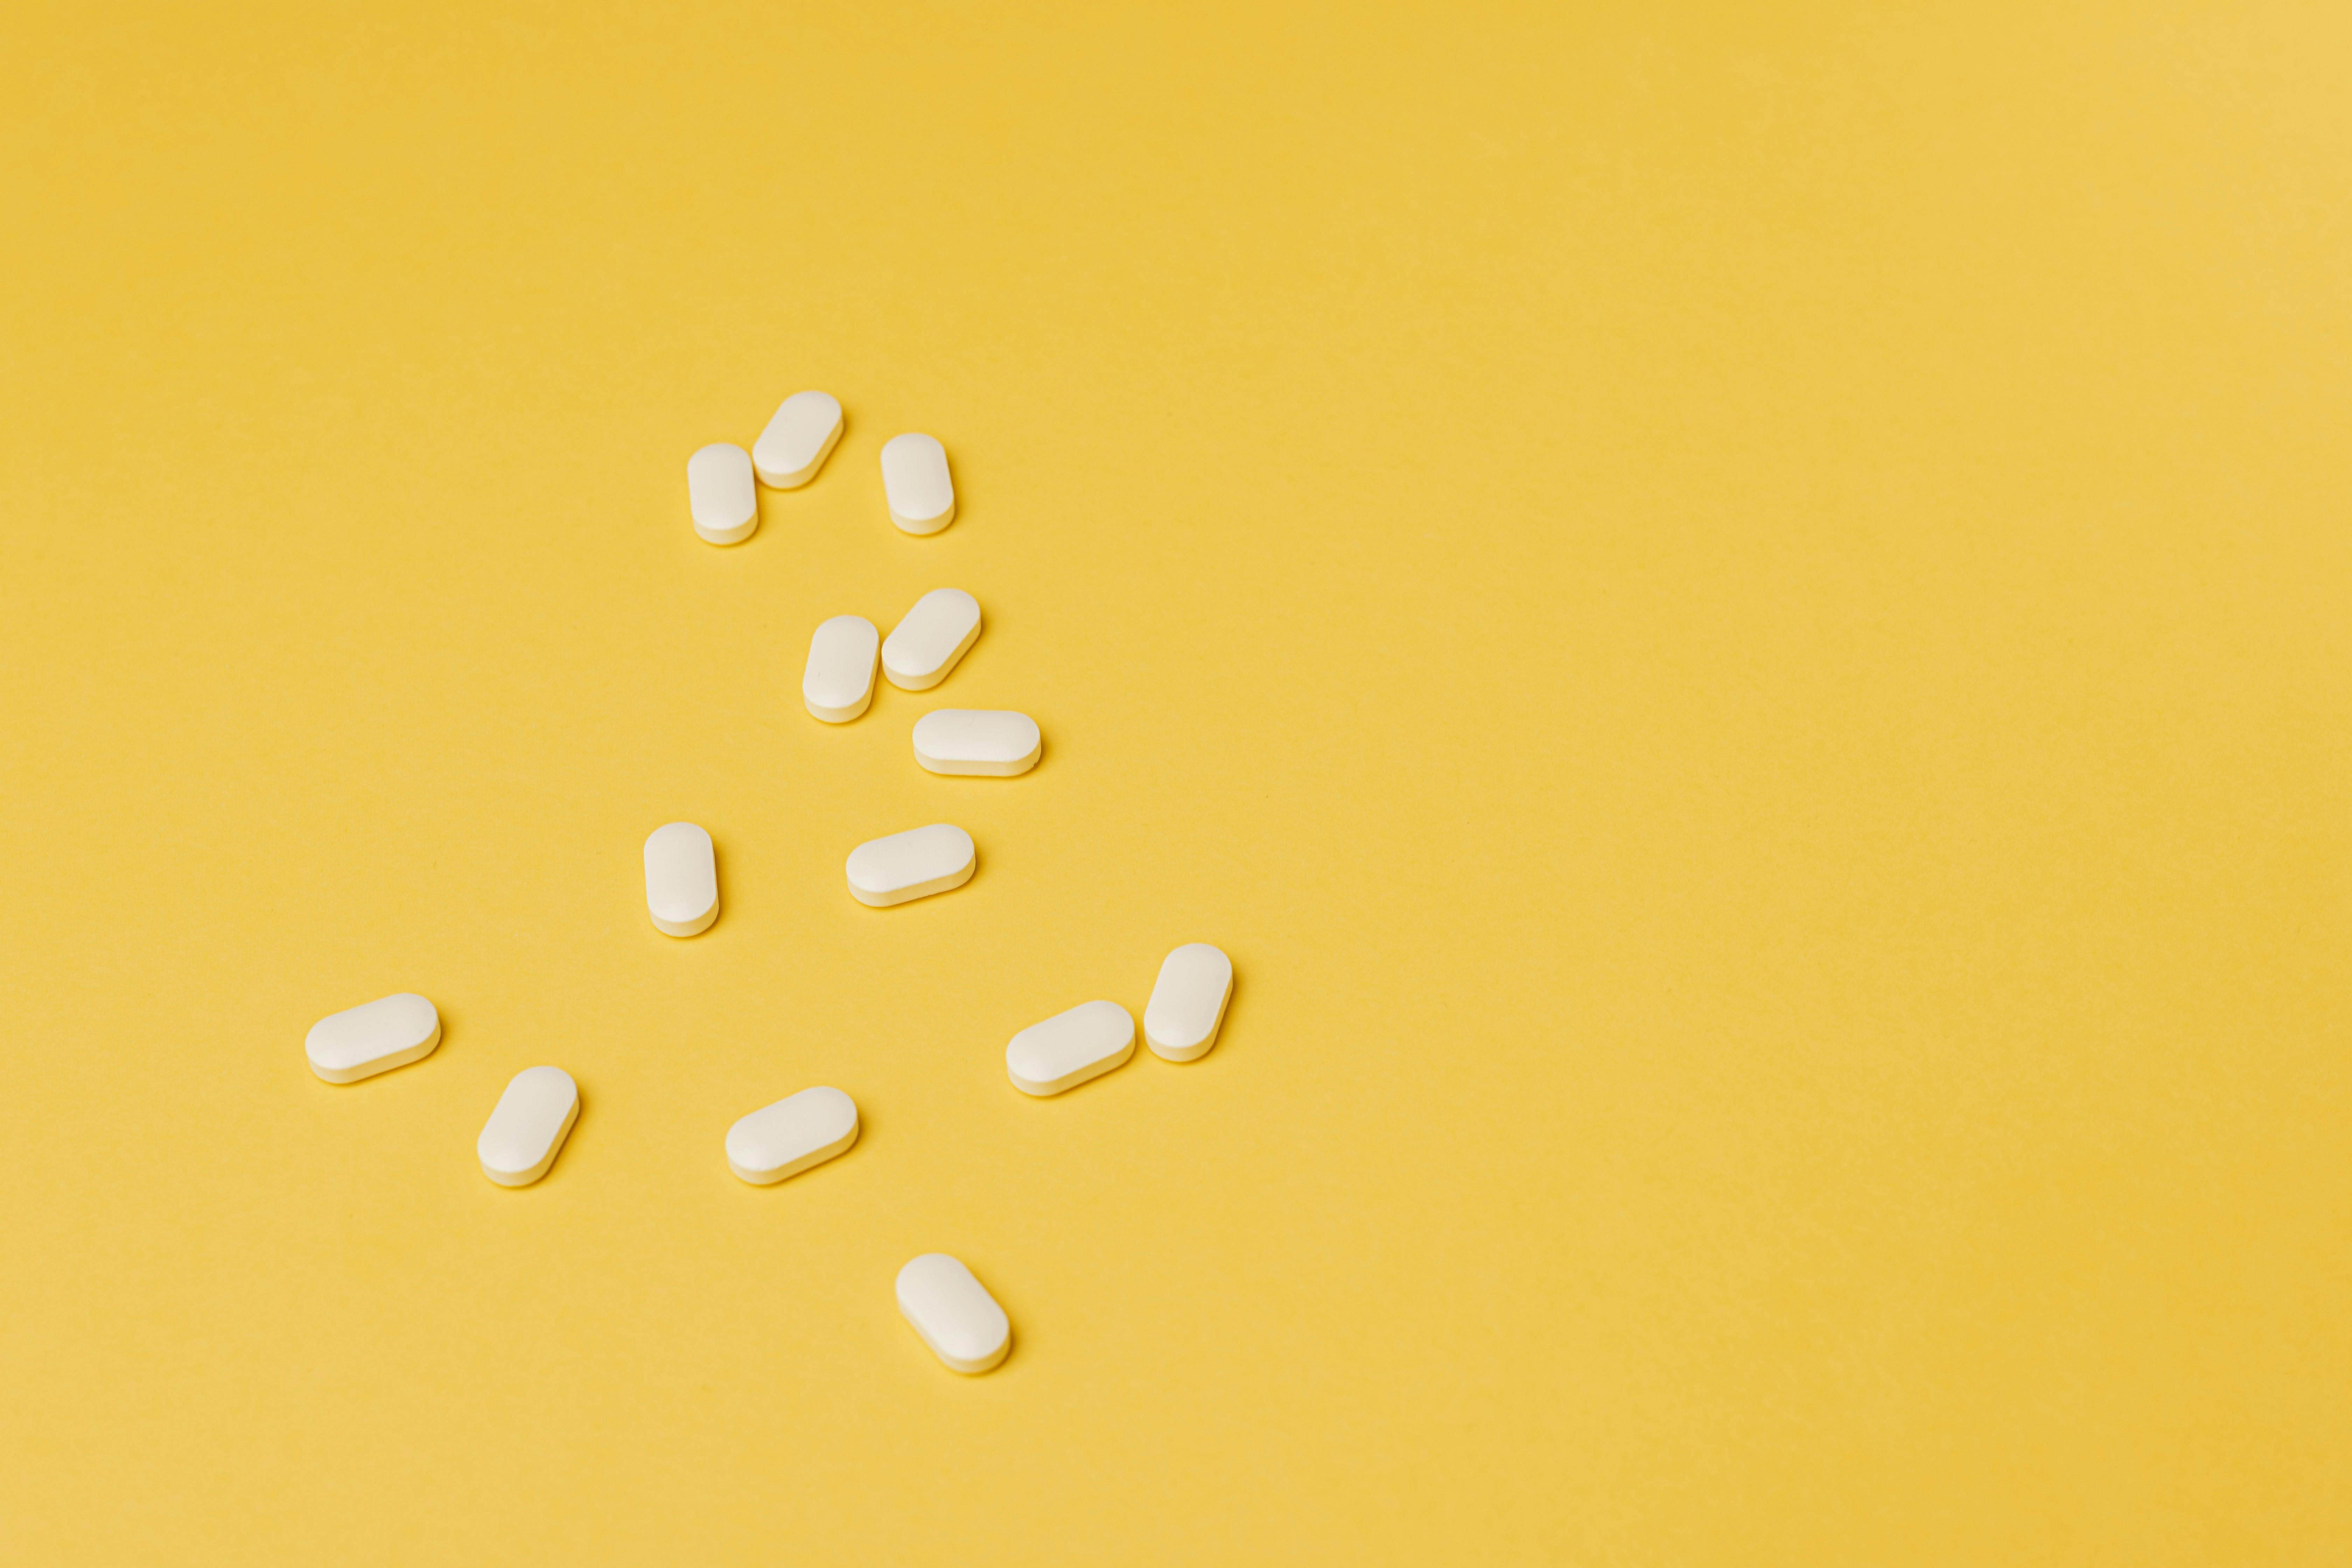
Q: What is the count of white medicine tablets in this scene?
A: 14